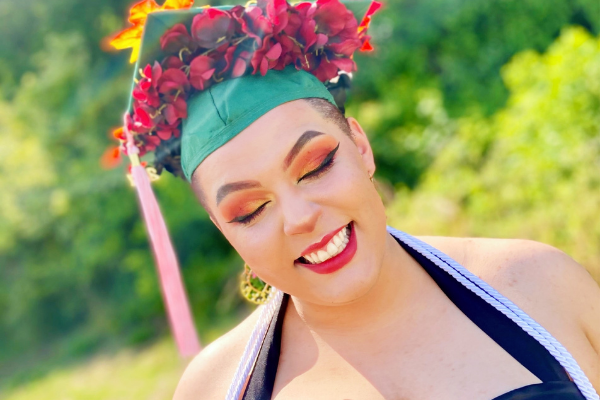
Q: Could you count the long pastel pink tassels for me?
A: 1